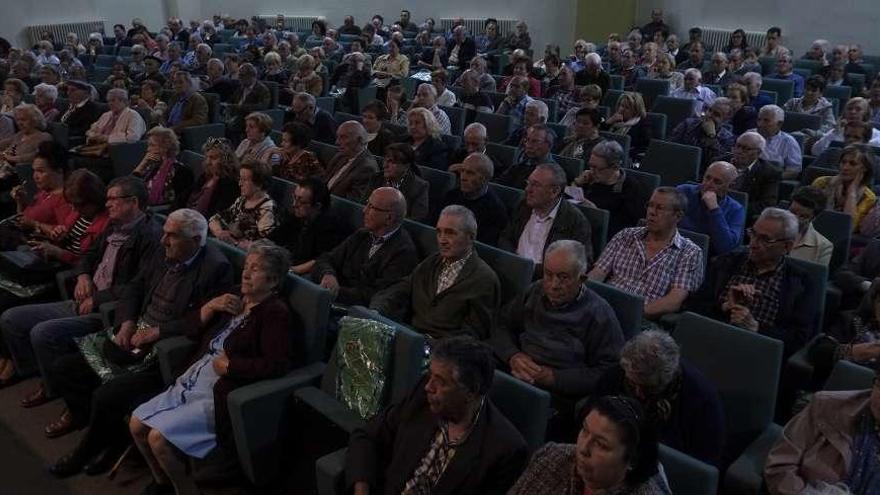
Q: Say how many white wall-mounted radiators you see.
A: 4